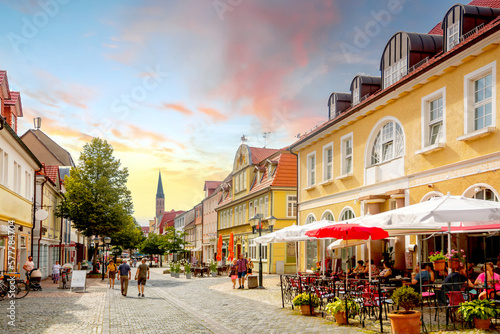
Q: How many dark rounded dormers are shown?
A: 4